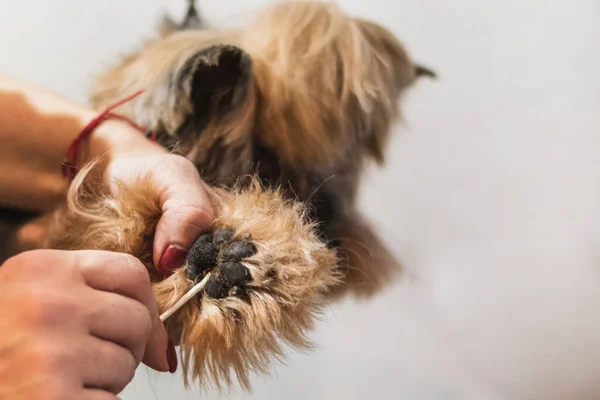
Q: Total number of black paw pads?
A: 5